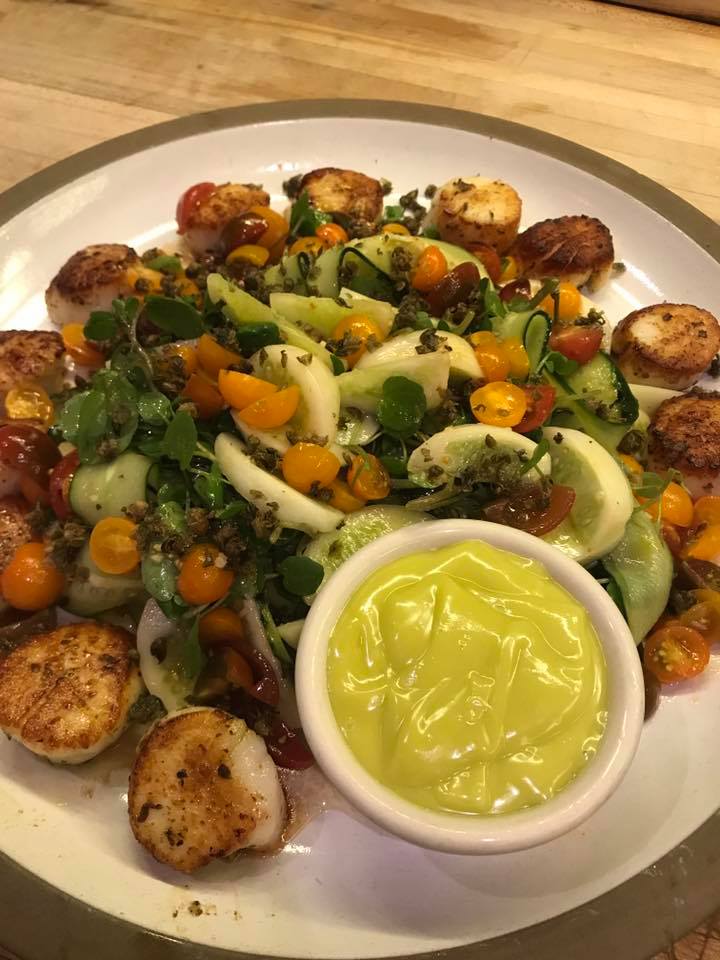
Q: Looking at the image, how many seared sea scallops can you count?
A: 11